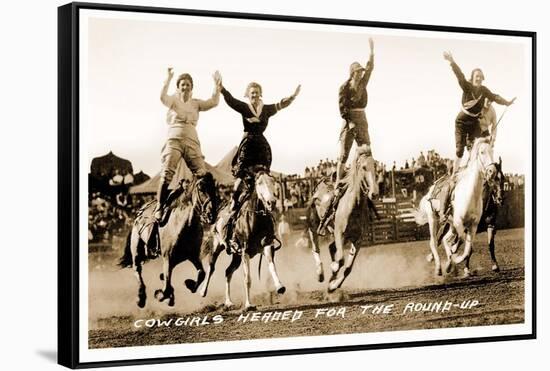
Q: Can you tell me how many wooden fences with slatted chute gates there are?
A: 1